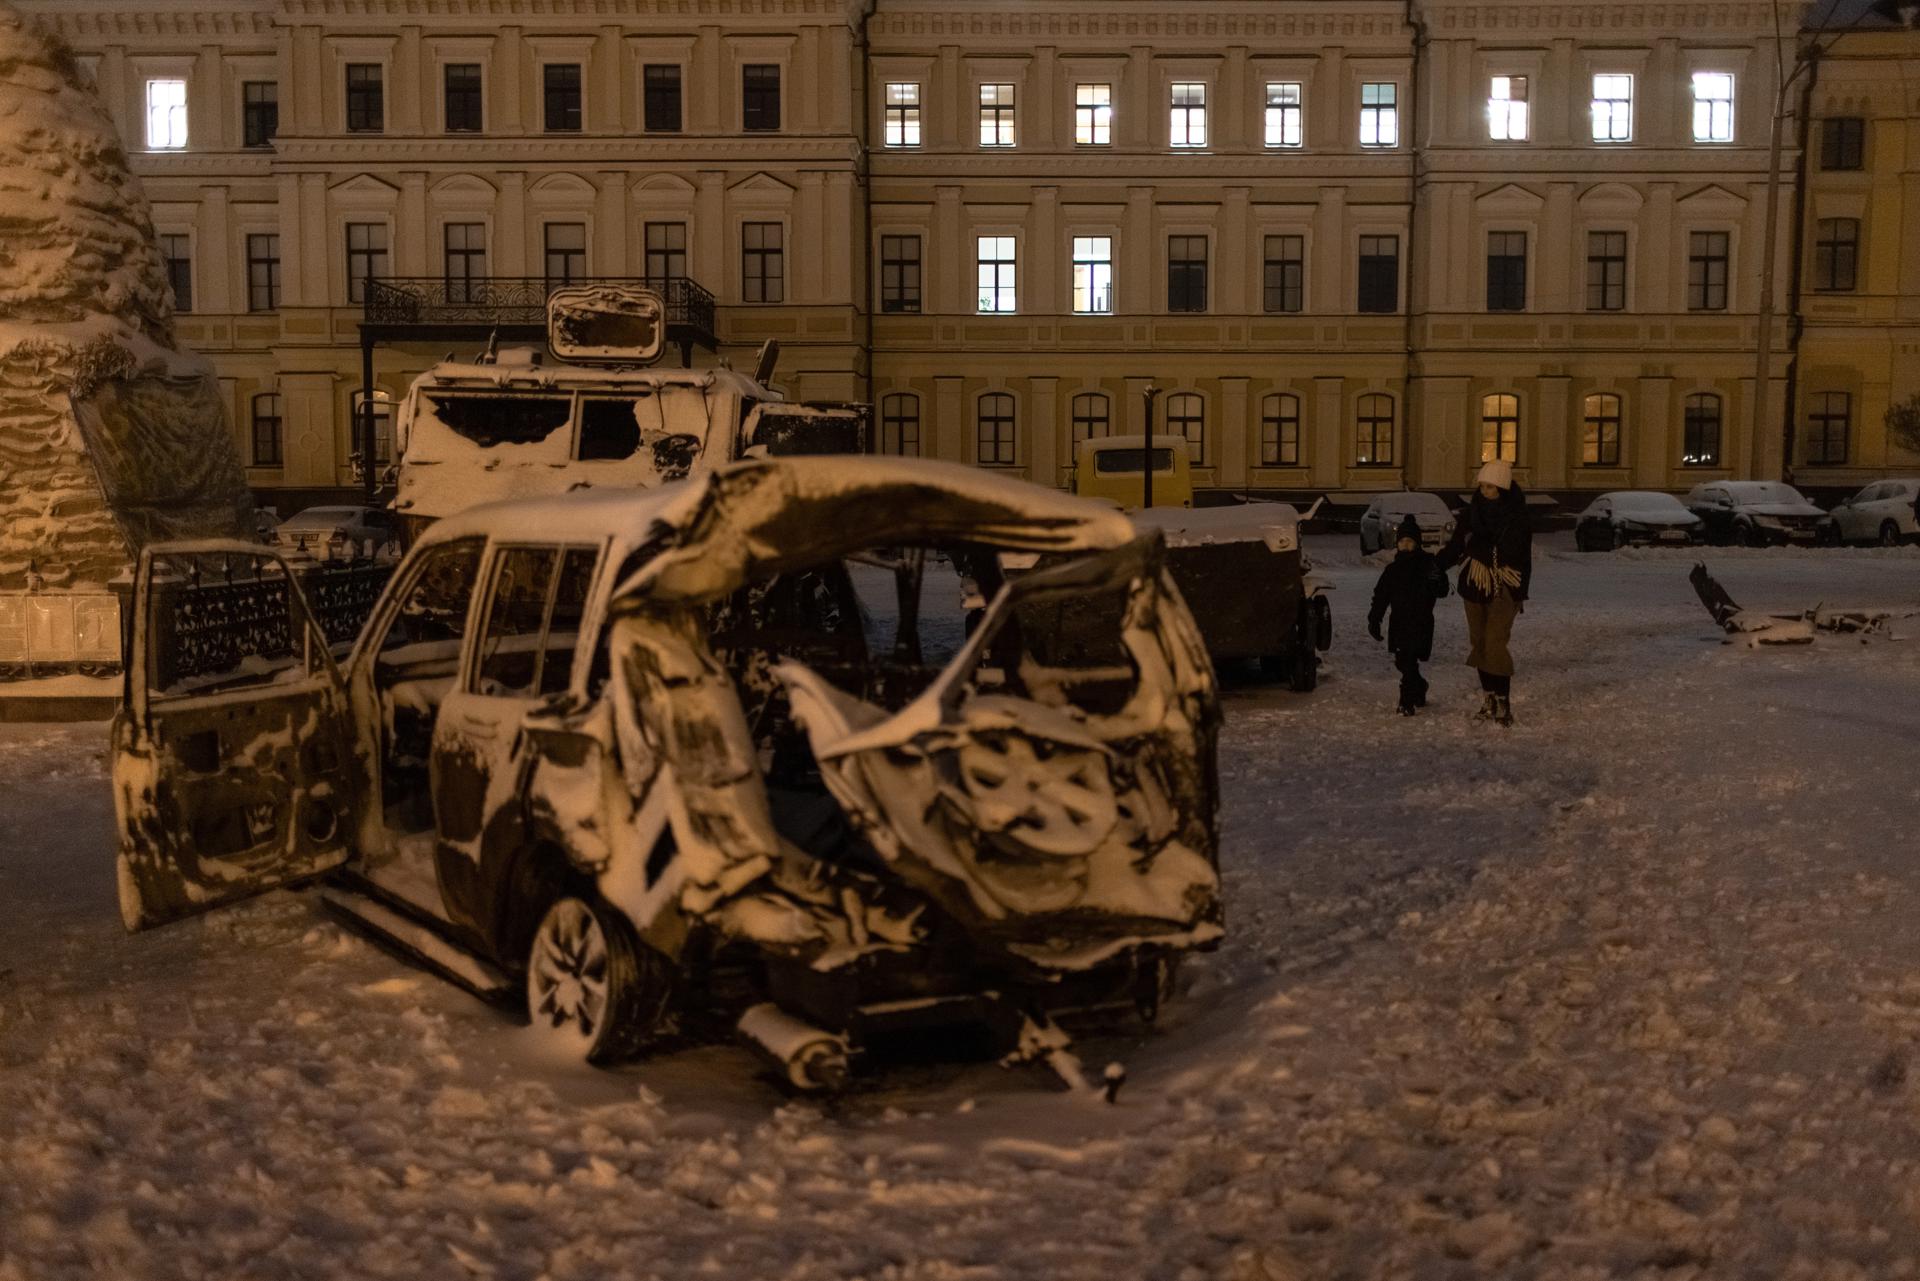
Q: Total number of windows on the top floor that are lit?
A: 10